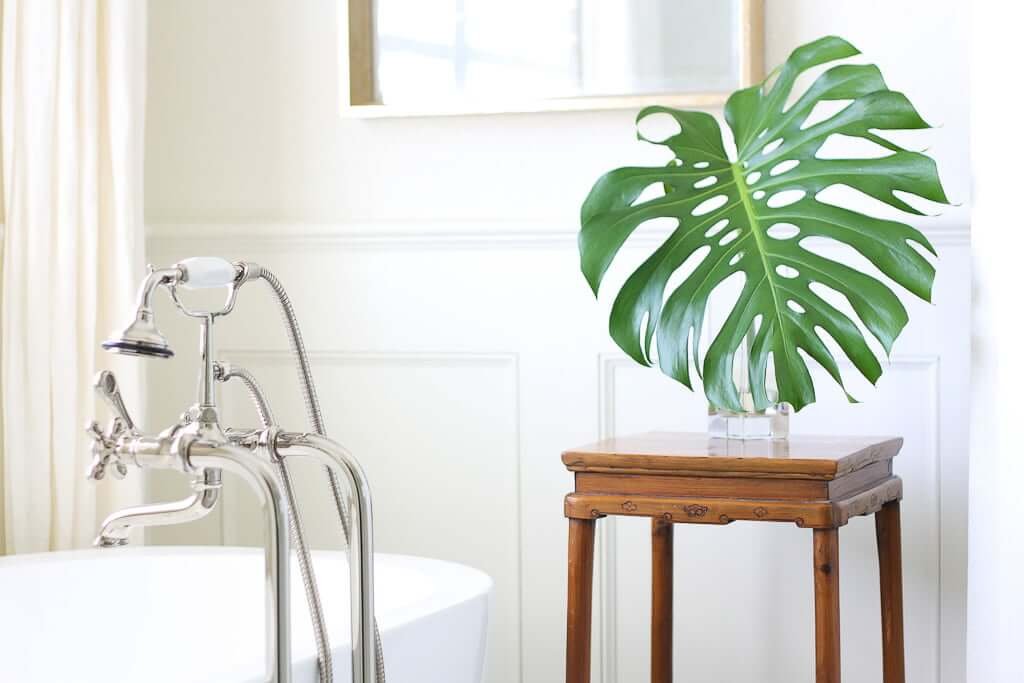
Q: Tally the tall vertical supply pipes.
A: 2